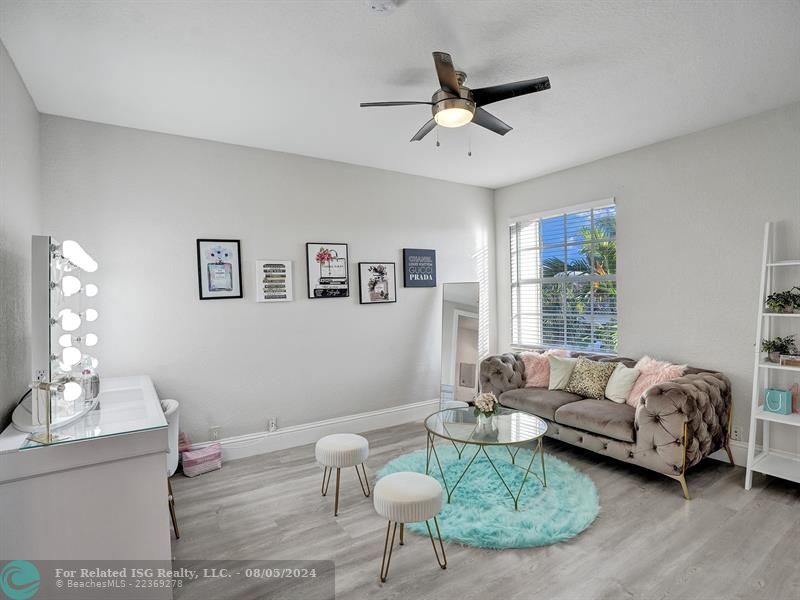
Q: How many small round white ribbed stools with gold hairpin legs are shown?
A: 2